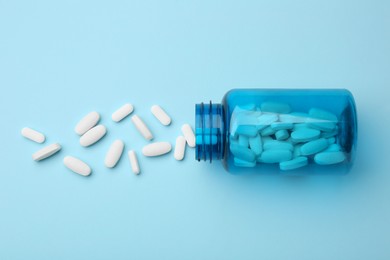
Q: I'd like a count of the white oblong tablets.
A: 13